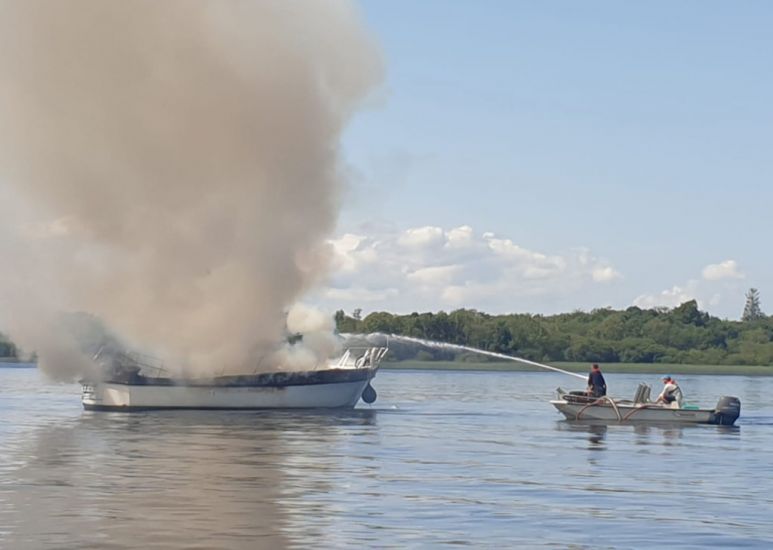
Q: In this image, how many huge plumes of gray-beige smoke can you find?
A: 1